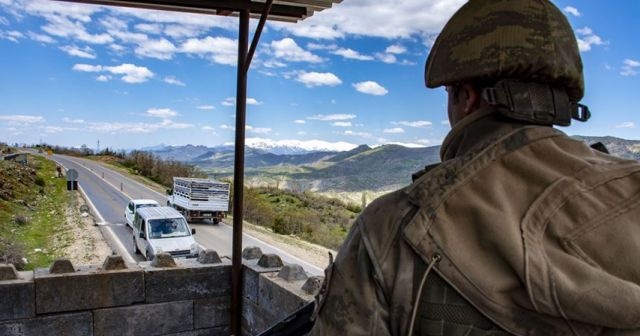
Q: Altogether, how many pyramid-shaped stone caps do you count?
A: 9